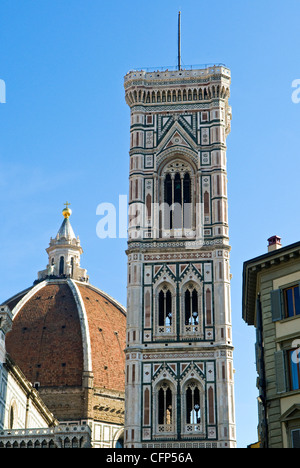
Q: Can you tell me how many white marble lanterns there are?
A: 1